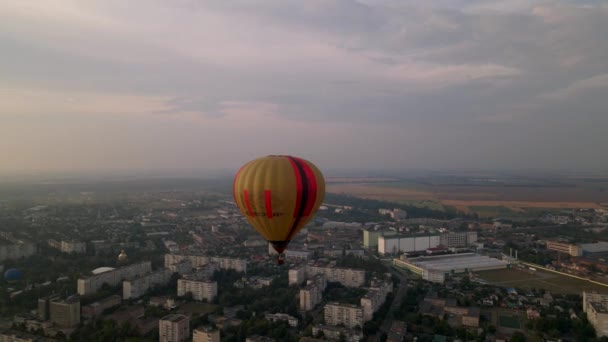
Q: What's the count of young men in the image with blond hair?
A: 0